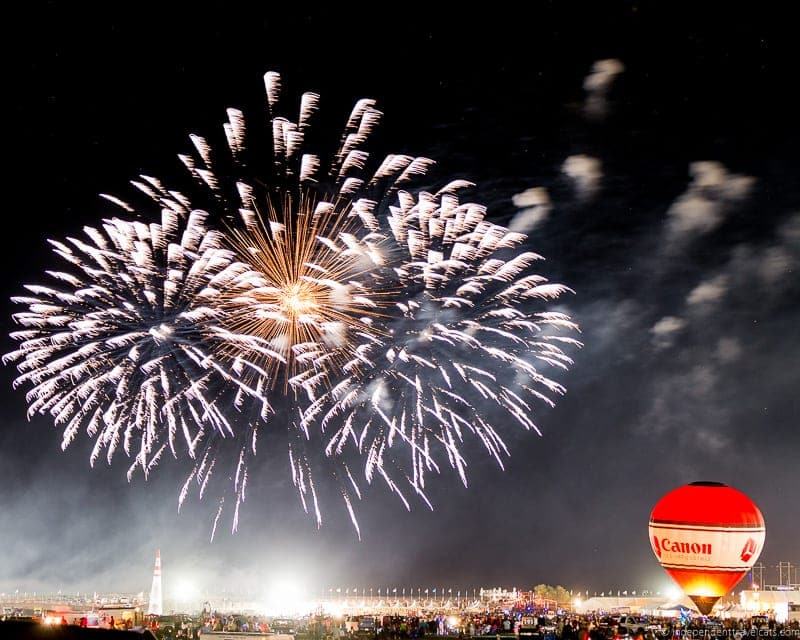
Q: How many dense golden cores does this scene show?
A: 1